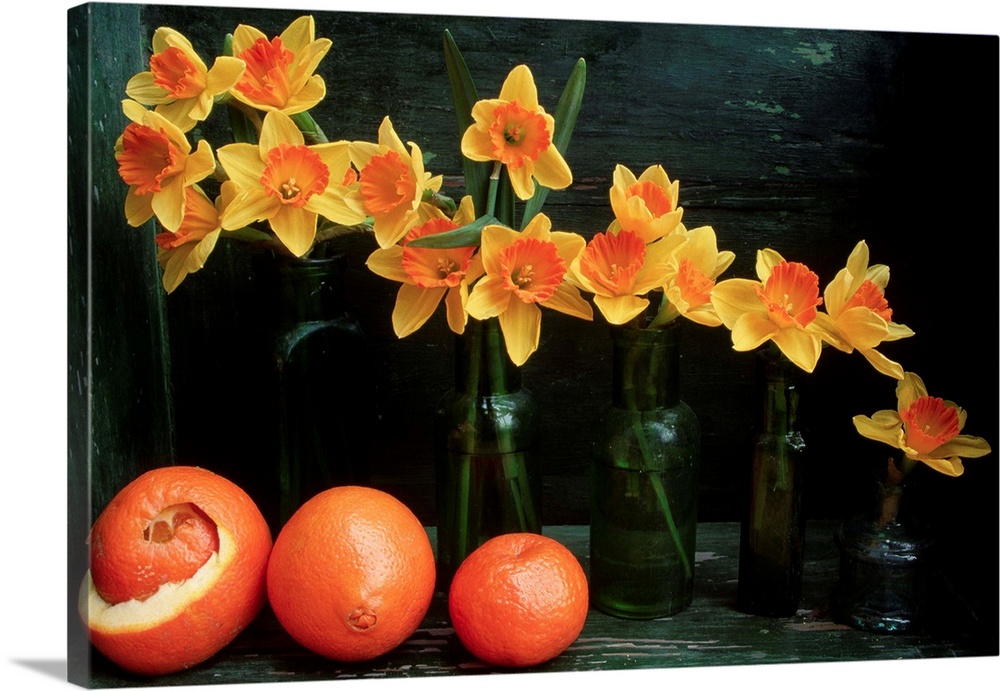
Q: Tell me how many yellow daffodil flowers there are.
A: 15